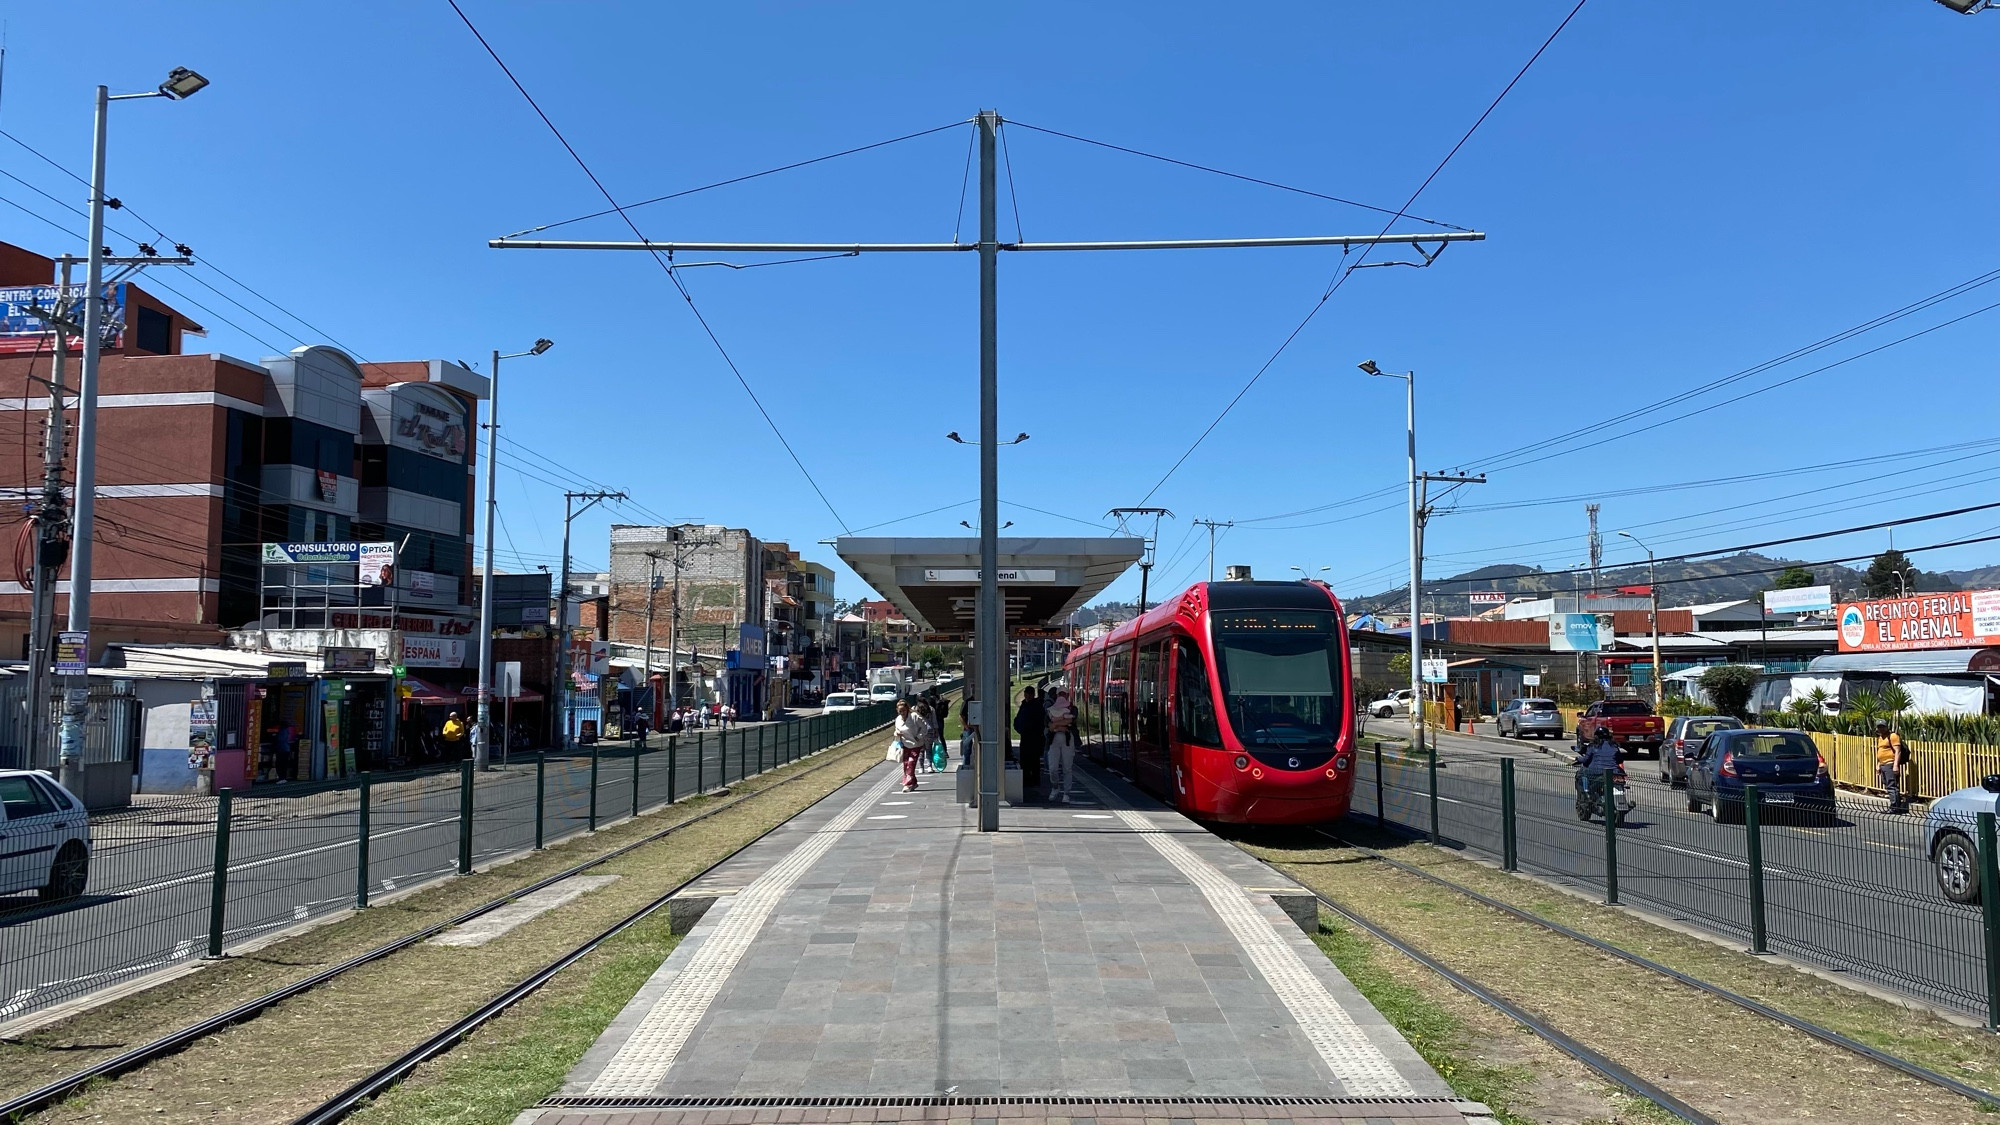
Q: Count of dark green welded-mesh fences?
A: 2